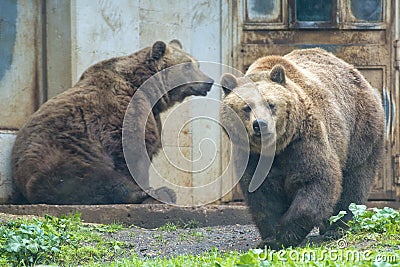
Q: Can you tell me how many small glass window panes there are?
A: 3